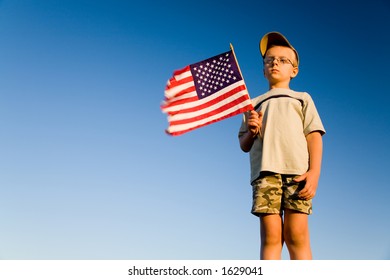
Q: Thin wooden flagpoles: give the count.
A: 1